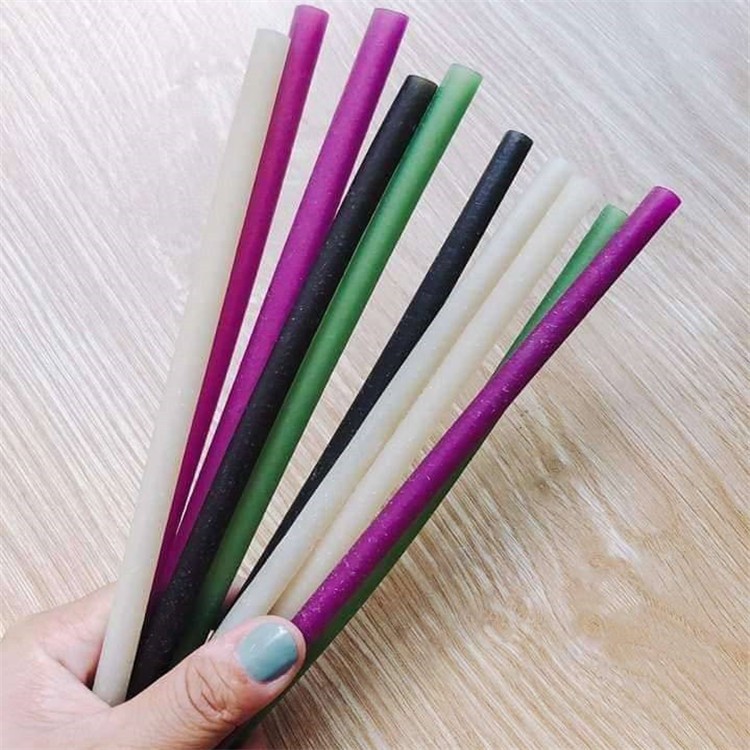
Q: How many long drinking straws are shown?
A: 10